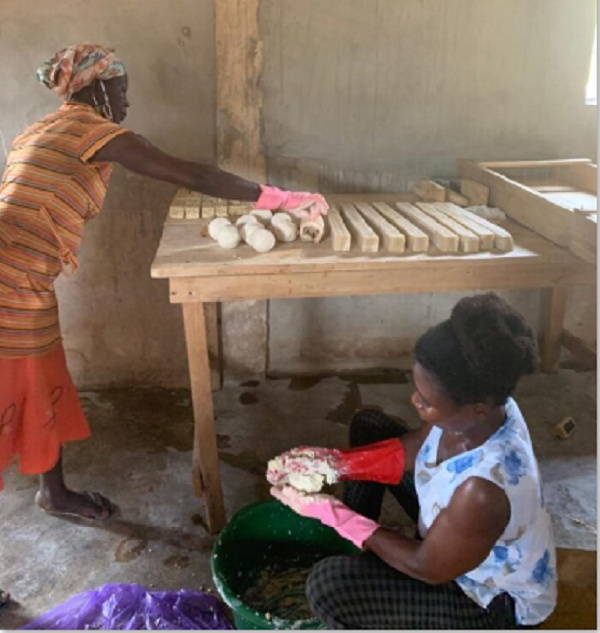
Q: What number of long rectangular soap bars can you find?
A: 8